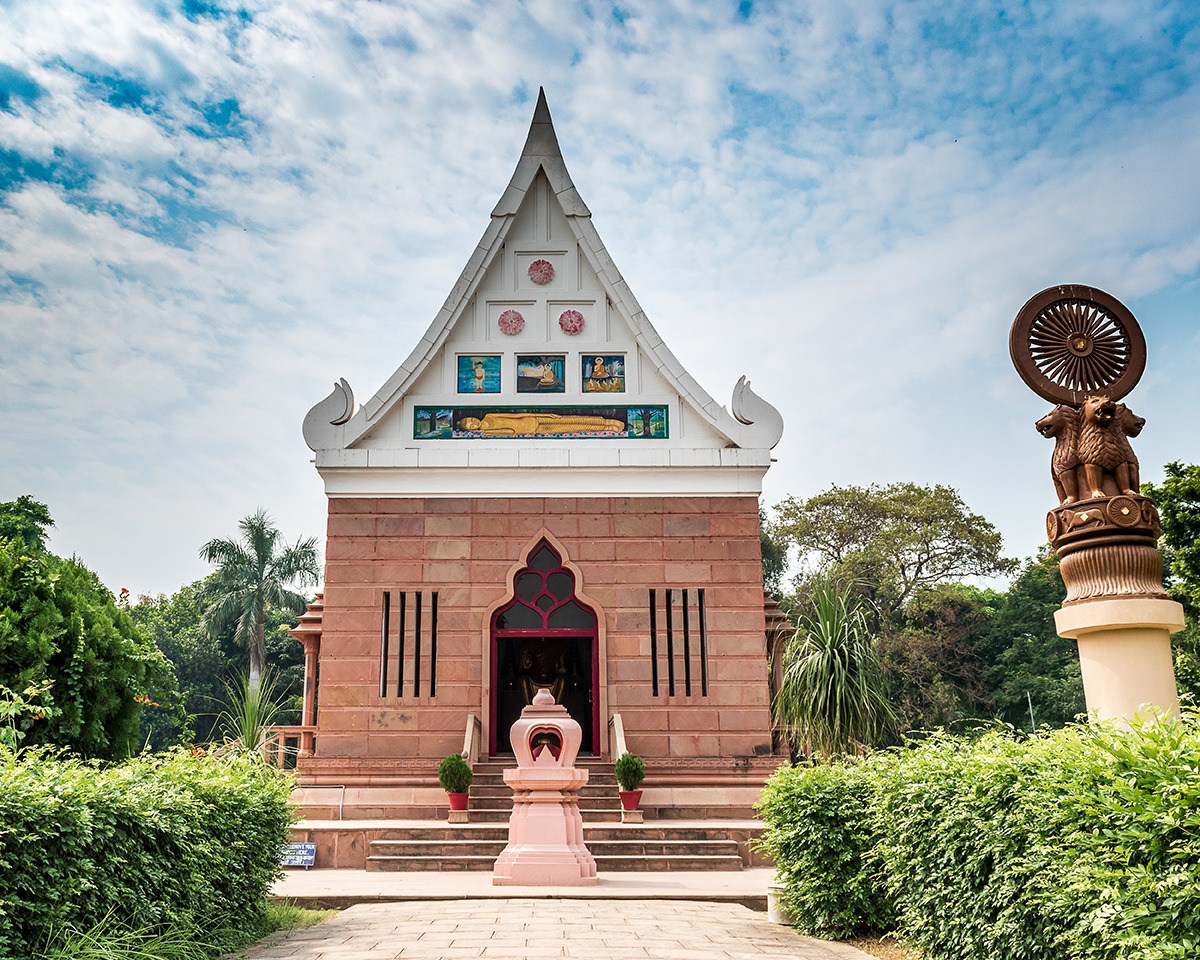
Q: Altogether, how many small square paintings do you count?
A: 3